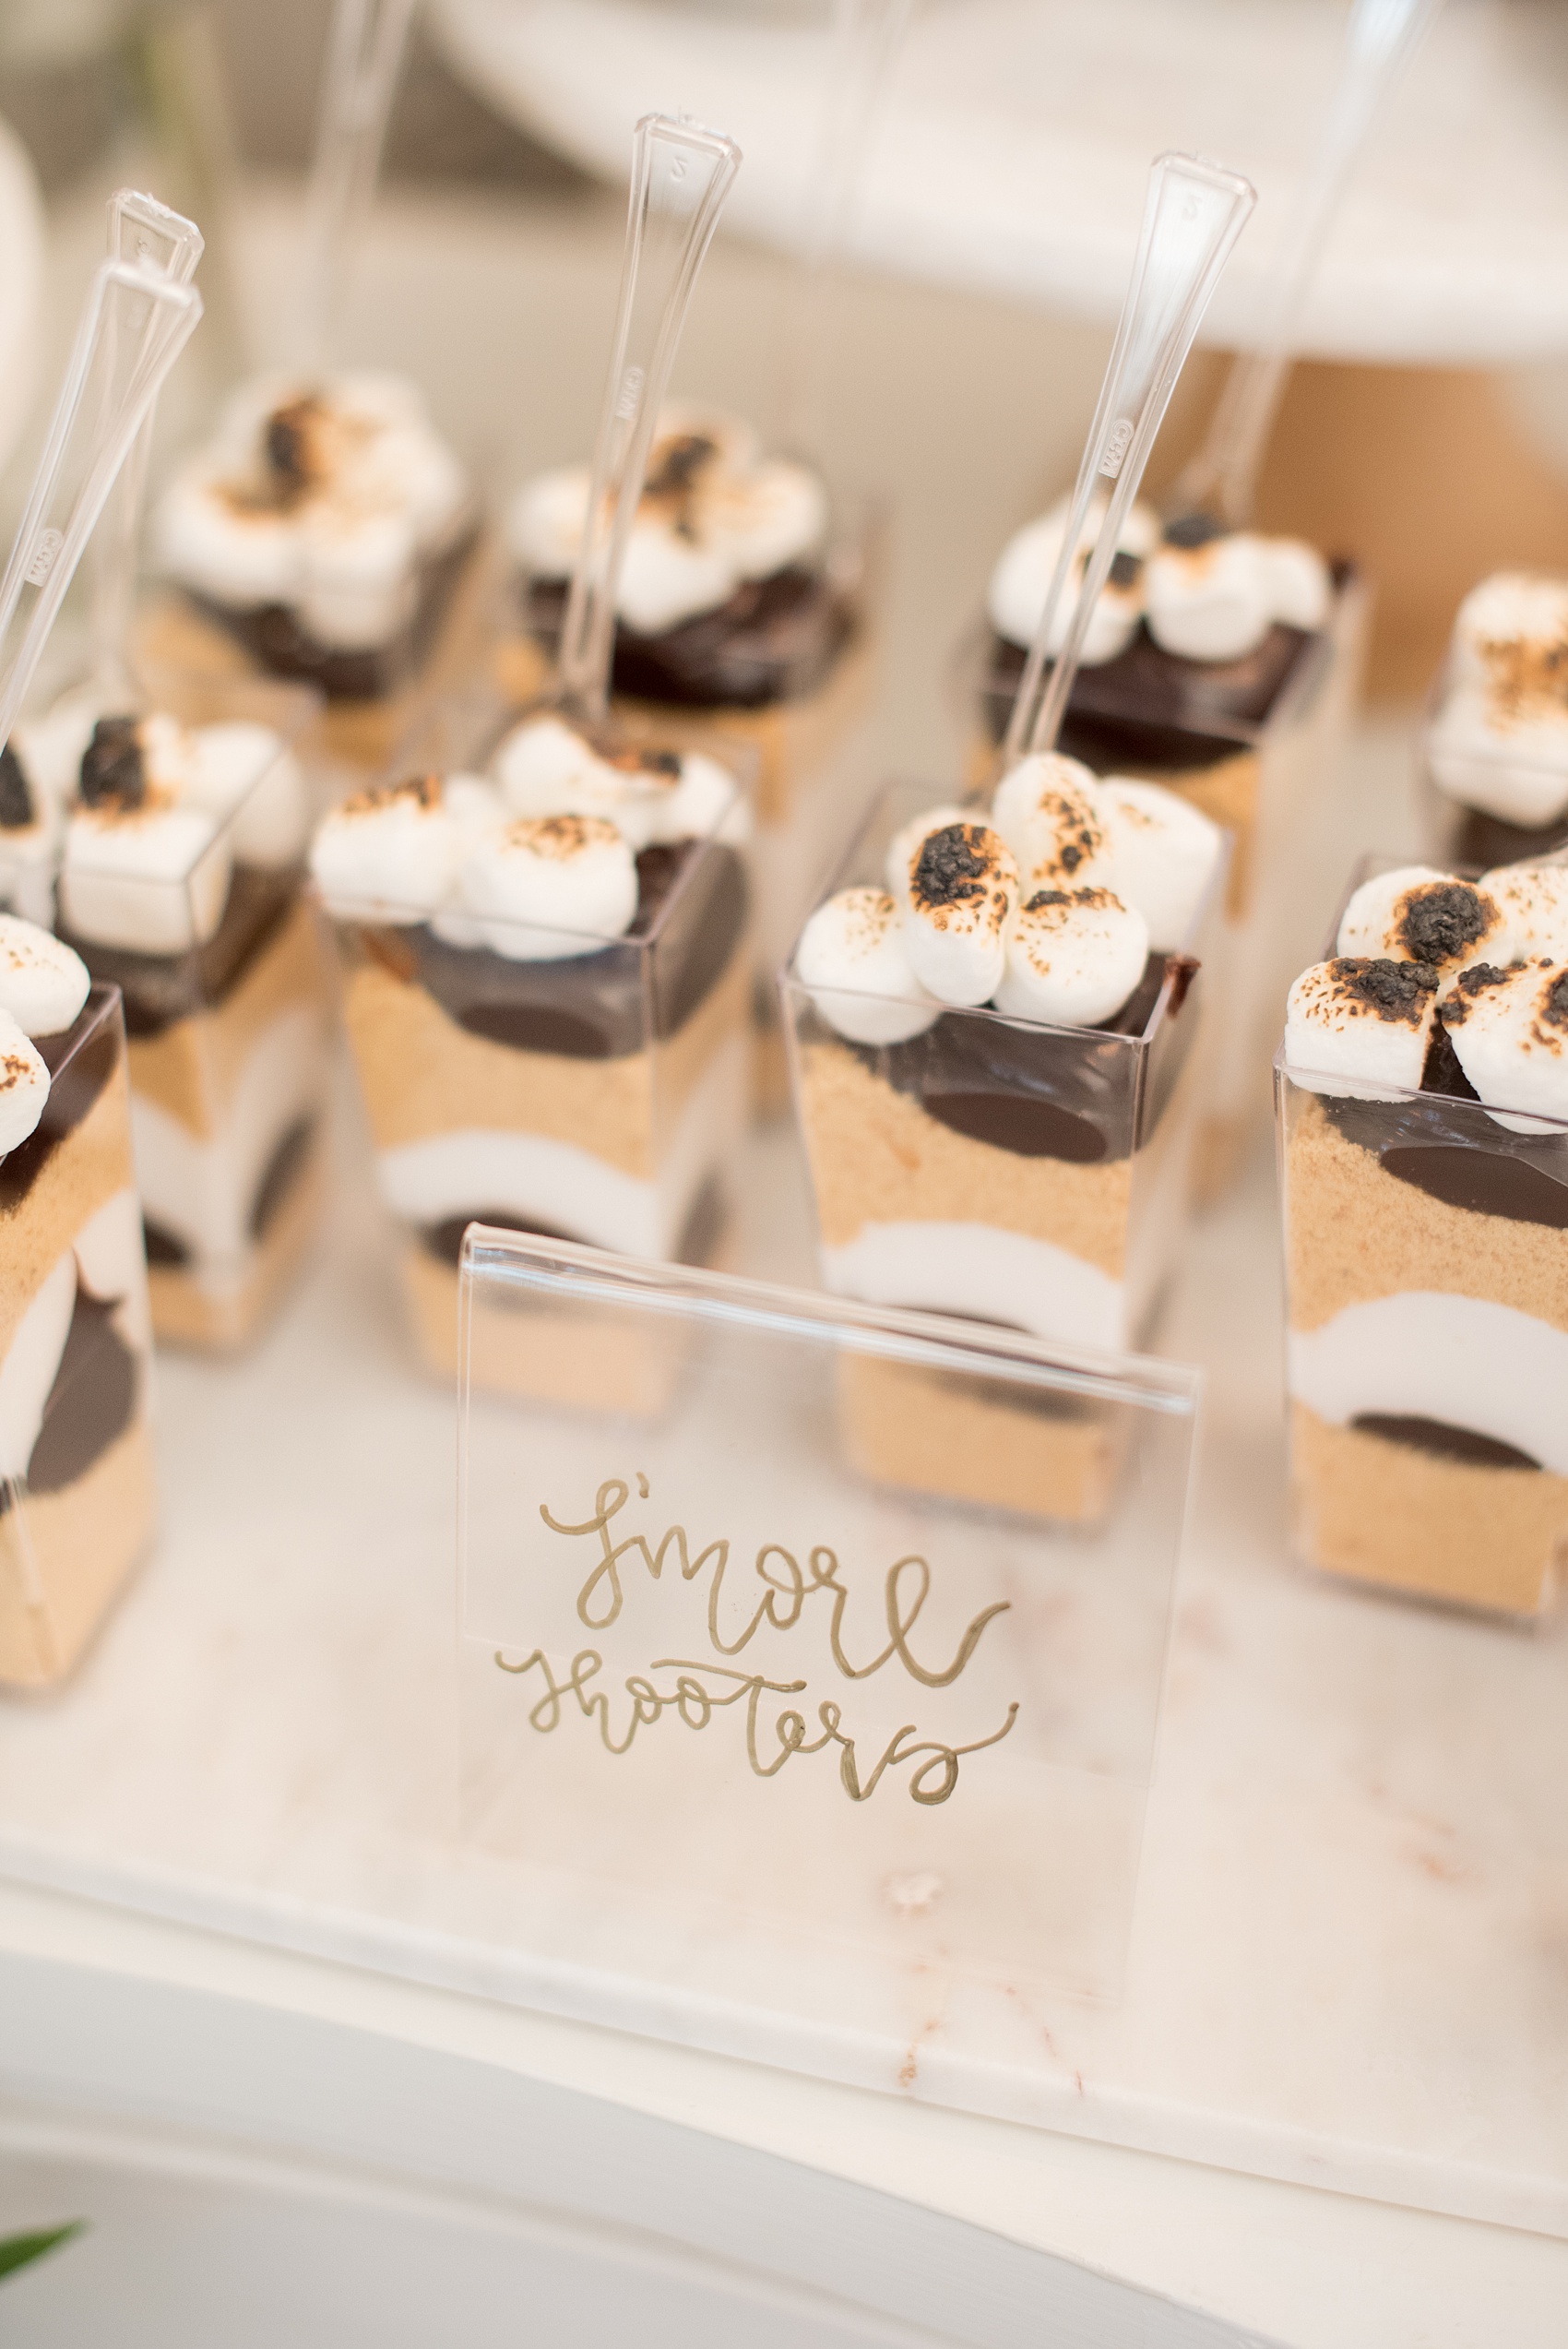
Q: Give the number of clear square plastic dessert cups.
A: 9